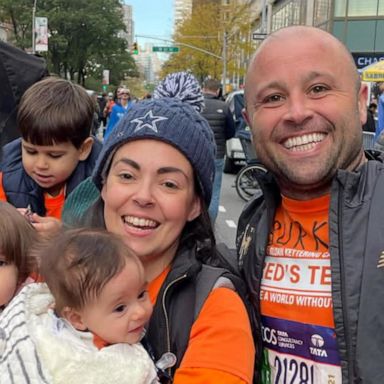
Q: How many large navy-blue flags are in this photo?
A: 0